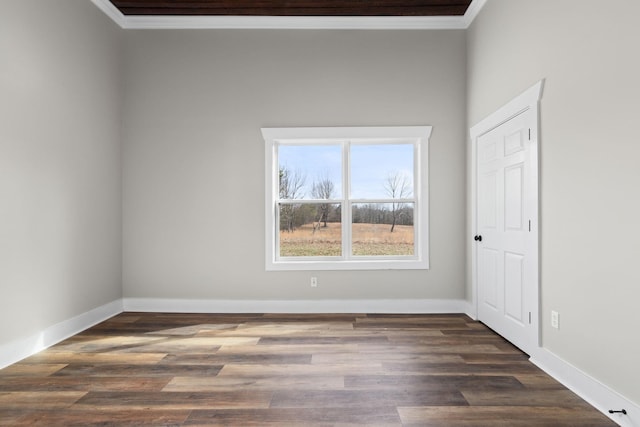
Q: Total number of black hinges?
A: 3